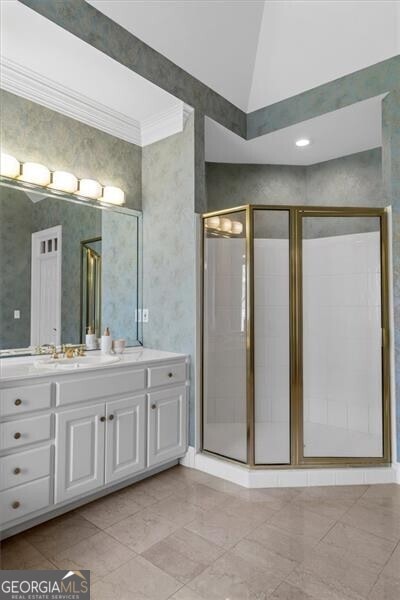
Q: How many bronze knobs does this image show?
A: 8